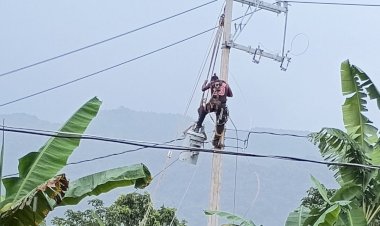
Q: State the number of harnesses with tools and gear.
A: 1